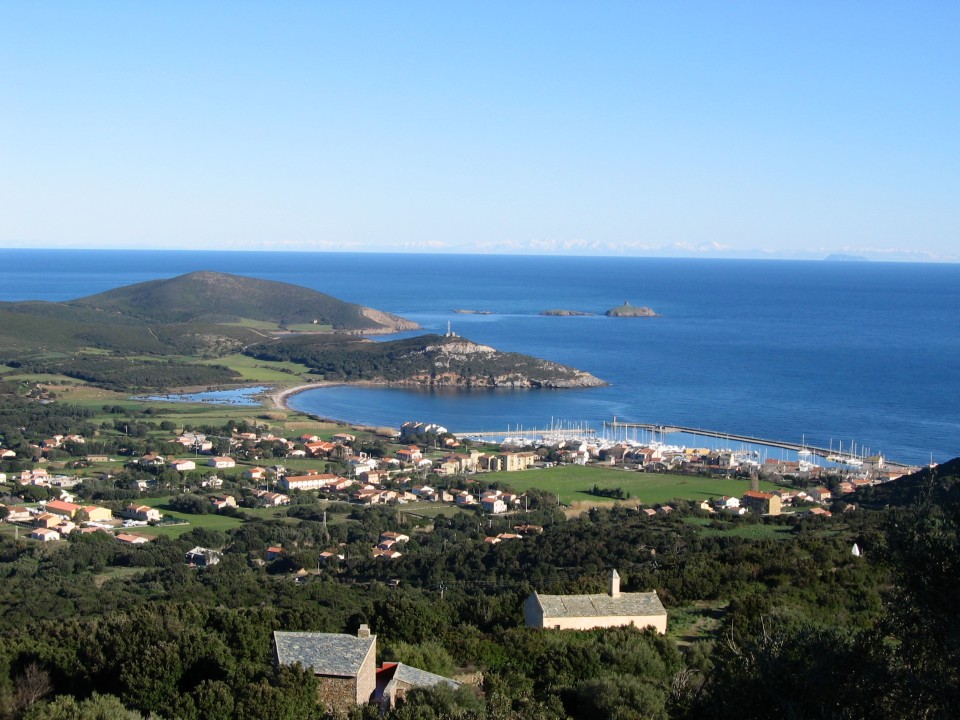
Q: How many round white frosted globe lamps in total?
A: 0